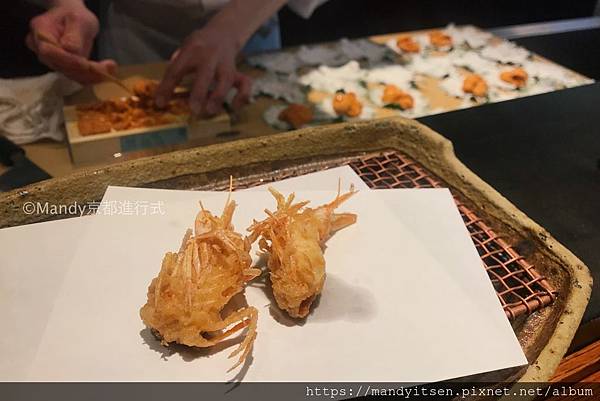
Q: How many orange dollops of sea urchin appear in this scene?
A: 7